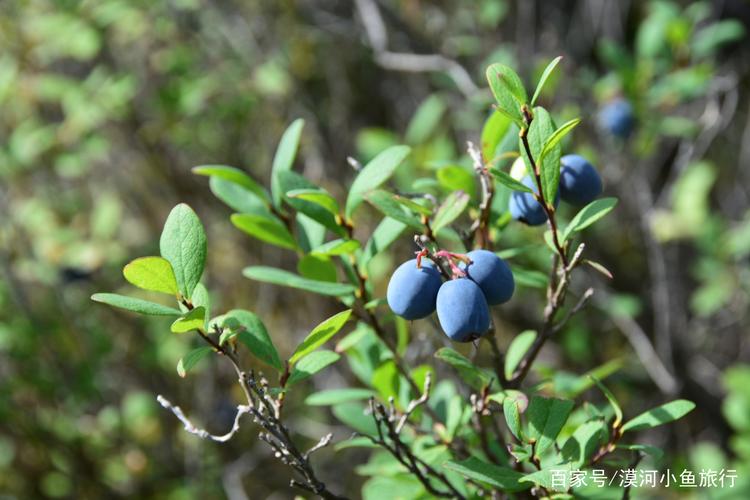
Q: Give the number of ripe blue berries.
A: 6